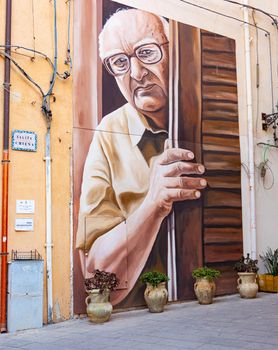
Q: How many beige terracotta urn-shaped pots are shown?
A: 4